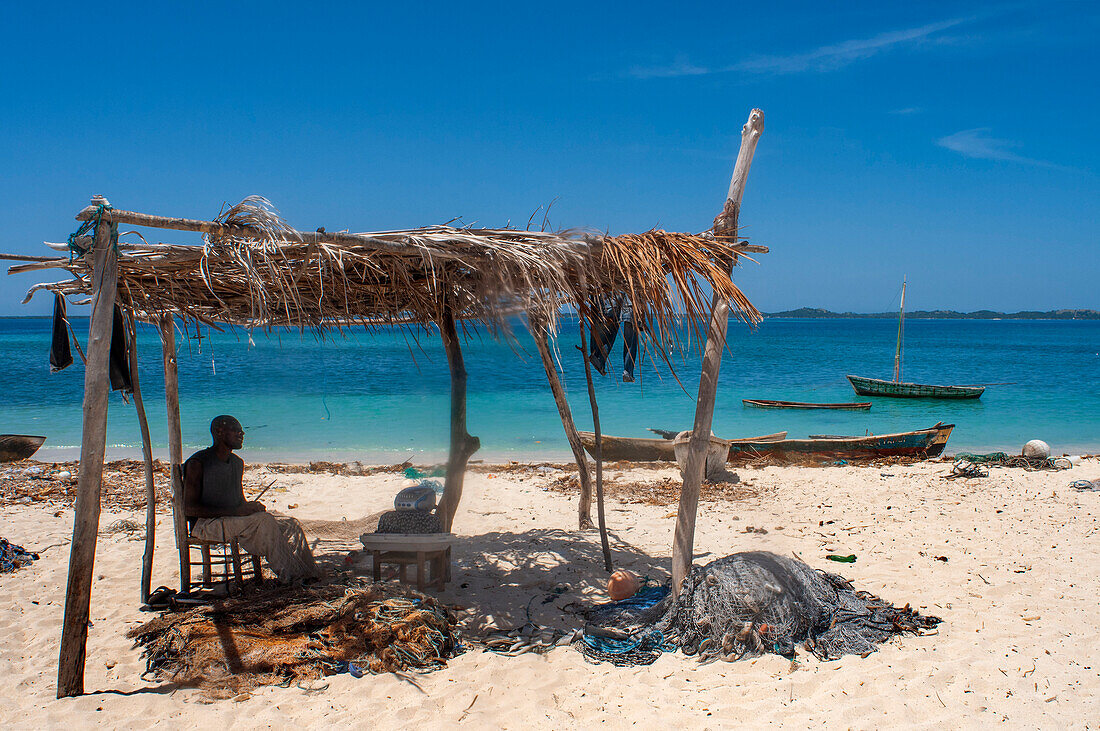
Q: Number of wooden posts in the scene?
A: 7